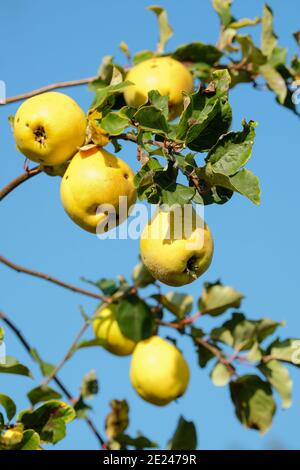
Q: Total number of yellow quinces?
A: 6